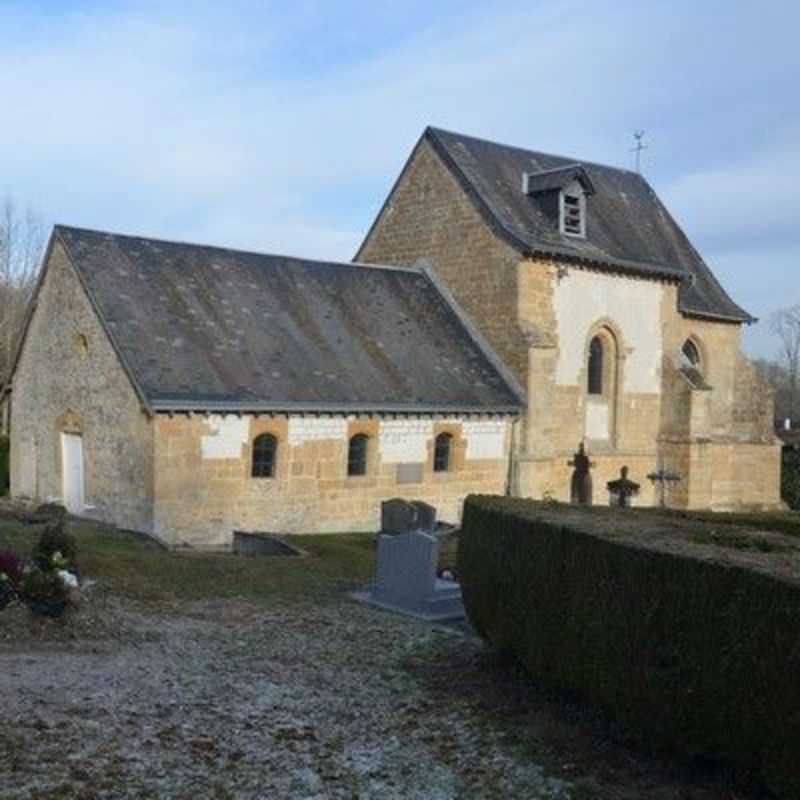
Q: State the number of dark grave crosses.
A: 3